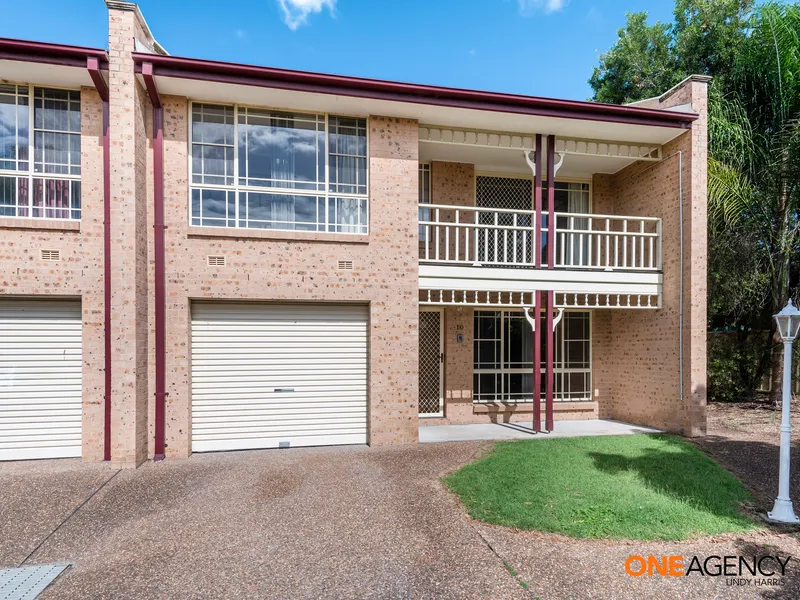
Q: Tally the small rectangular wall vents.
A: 3